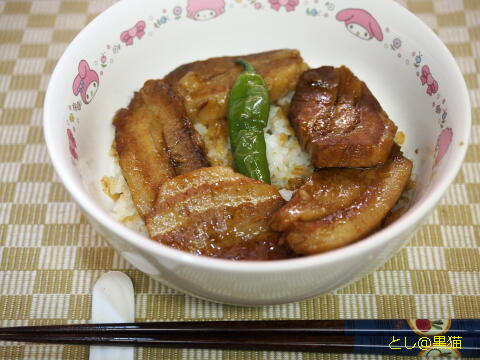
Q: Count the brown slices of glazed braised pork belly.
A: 5